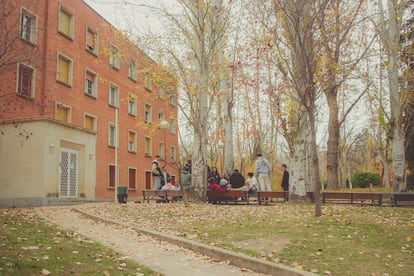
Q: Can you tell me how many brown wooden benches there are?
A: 5